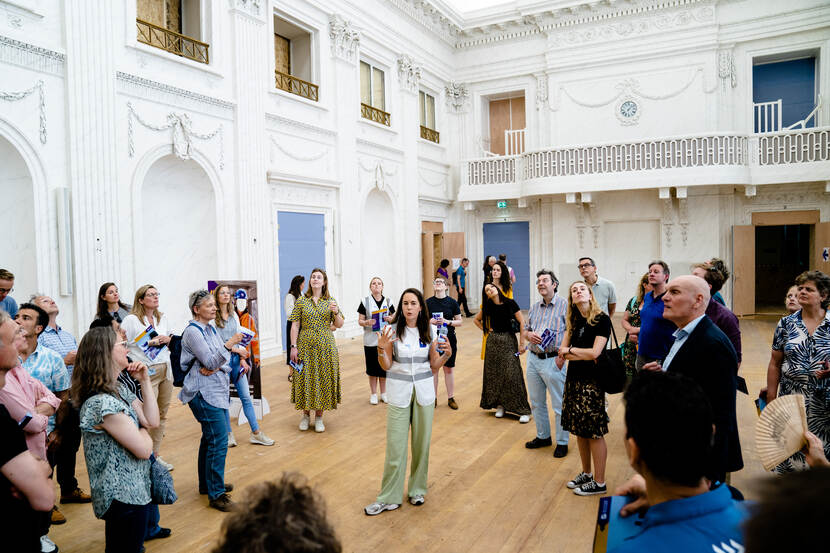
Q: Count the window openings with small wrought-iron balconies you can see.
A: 4